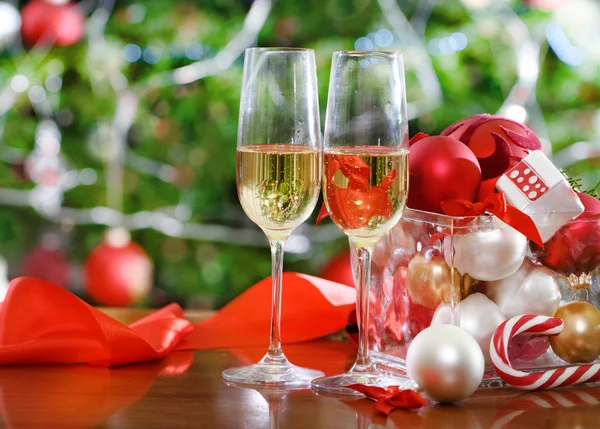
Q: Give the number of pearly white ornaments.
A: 4